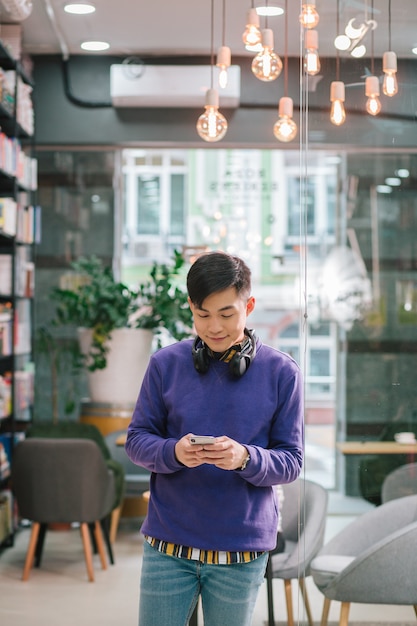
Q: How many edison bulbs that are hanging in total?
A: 10